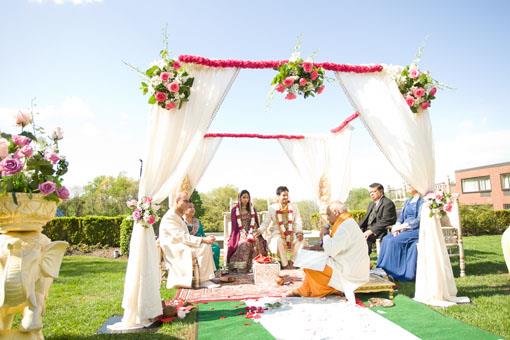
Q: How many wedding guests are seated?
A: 4